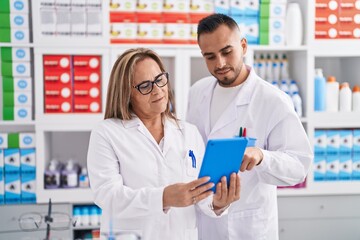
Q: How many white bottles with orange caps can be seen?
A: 3